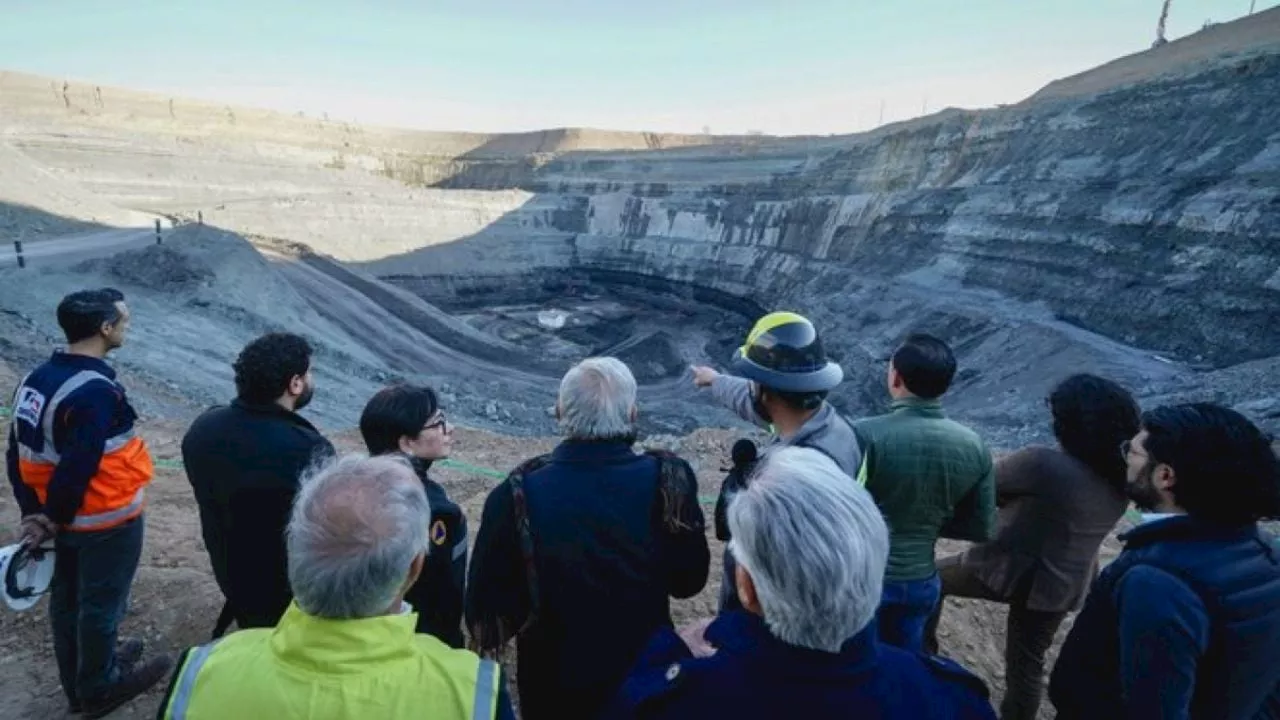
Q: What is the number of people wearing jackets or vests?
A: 10